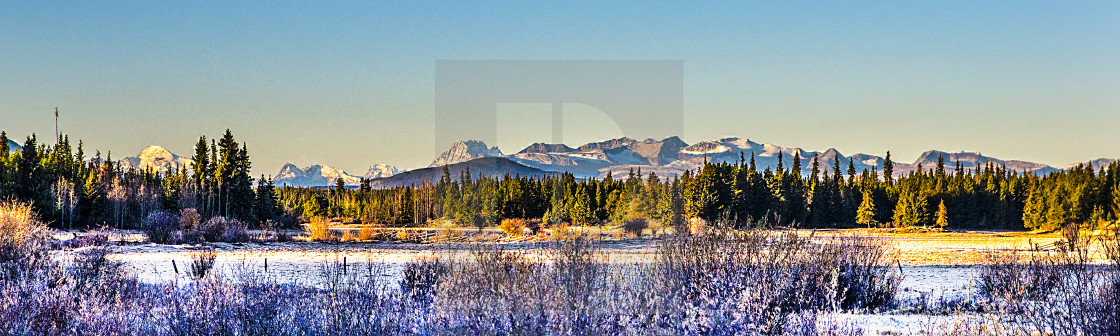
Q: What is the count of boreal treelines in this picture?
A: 1